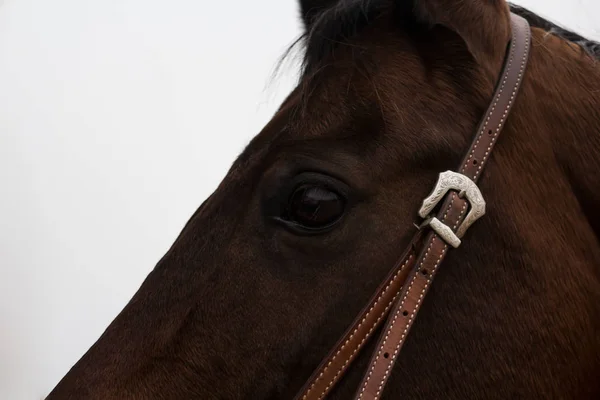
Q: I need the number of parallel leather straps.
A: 2